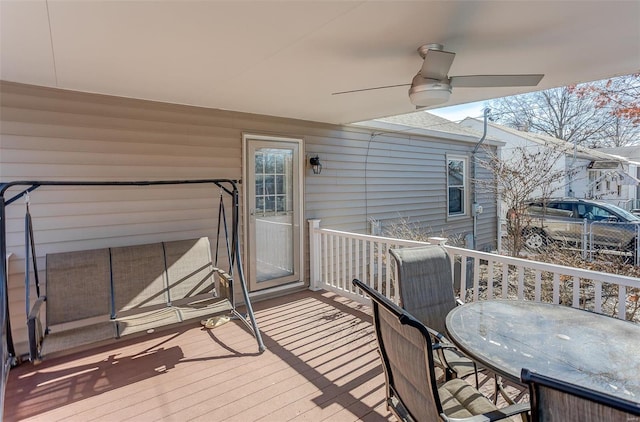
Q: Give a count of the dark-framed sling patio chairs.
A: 3